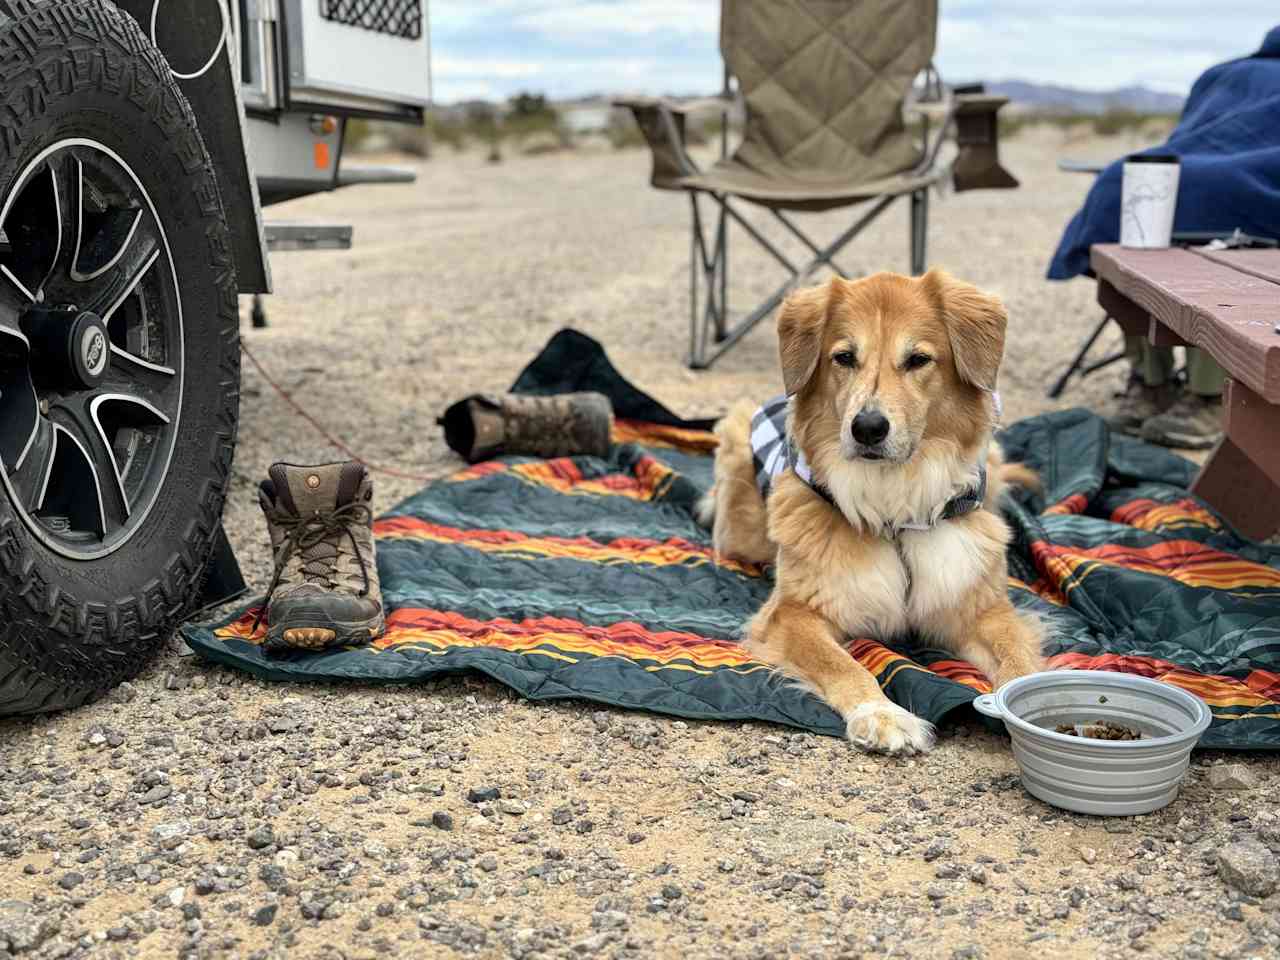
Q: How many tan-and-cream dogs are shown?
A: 1